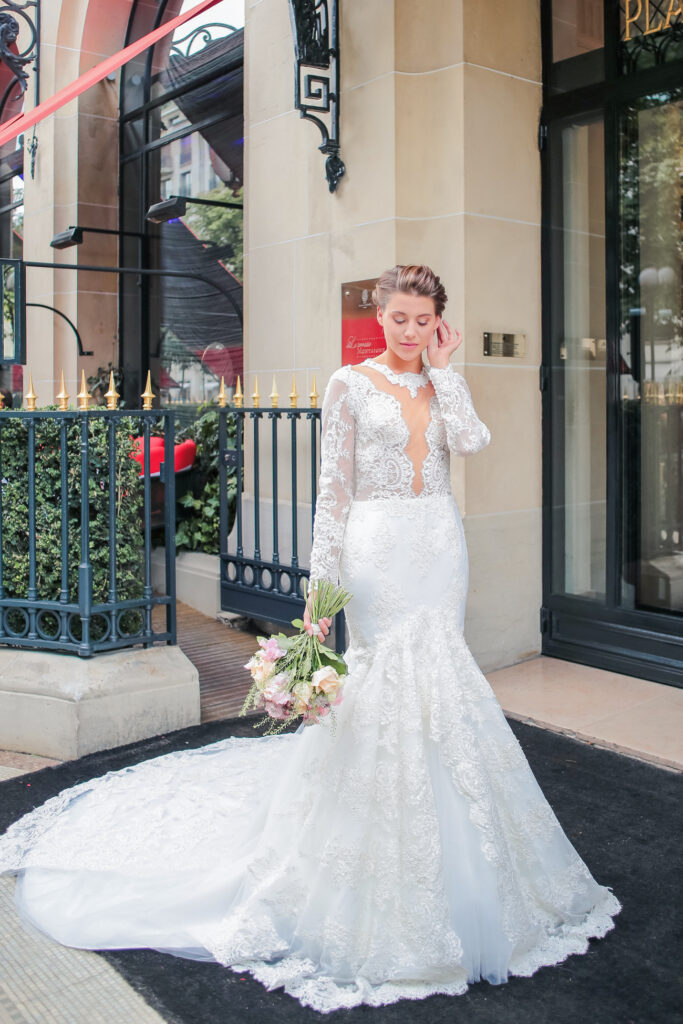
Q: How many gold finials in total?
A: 12